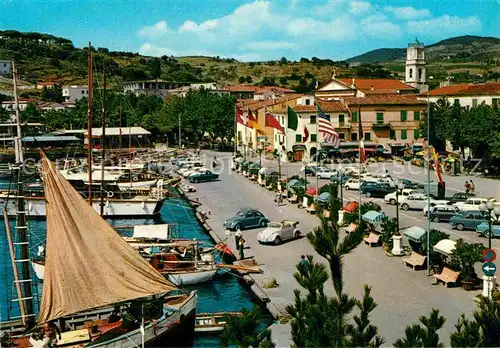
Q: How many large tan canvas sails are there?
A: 1